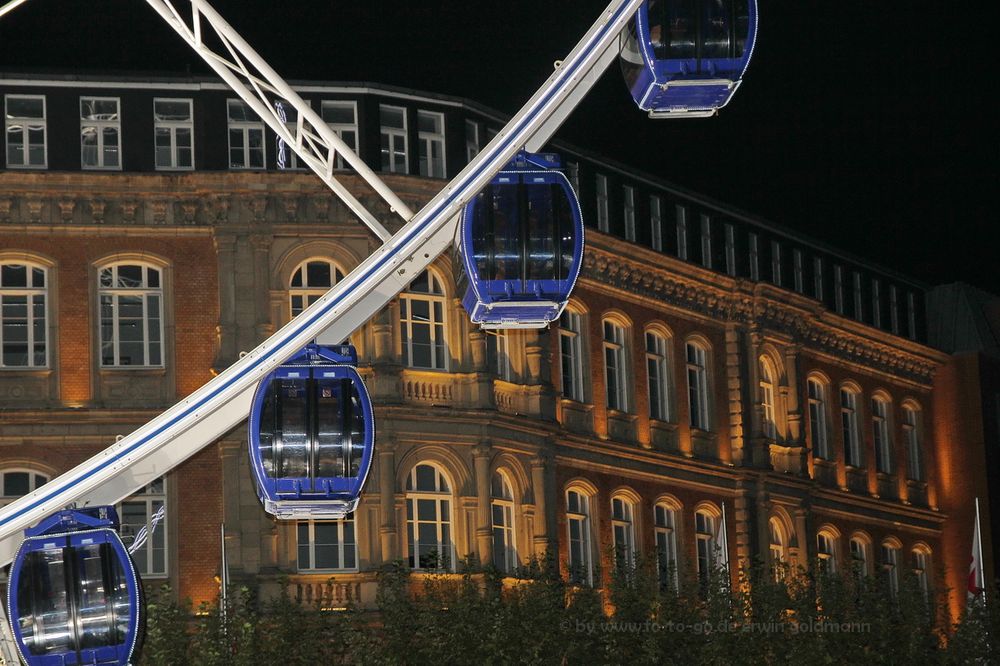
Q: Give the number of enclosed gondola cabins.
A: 4